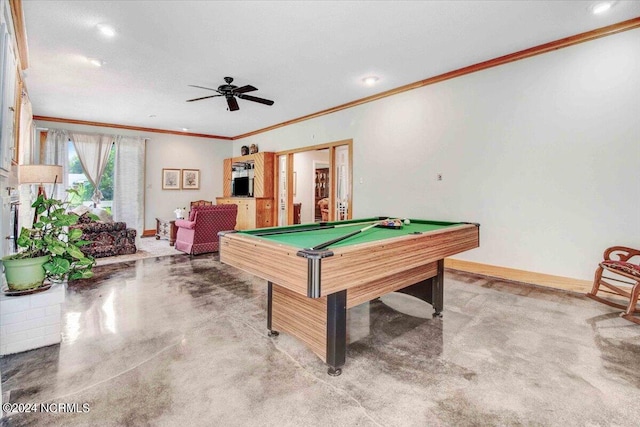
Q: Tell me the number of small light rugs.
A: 1